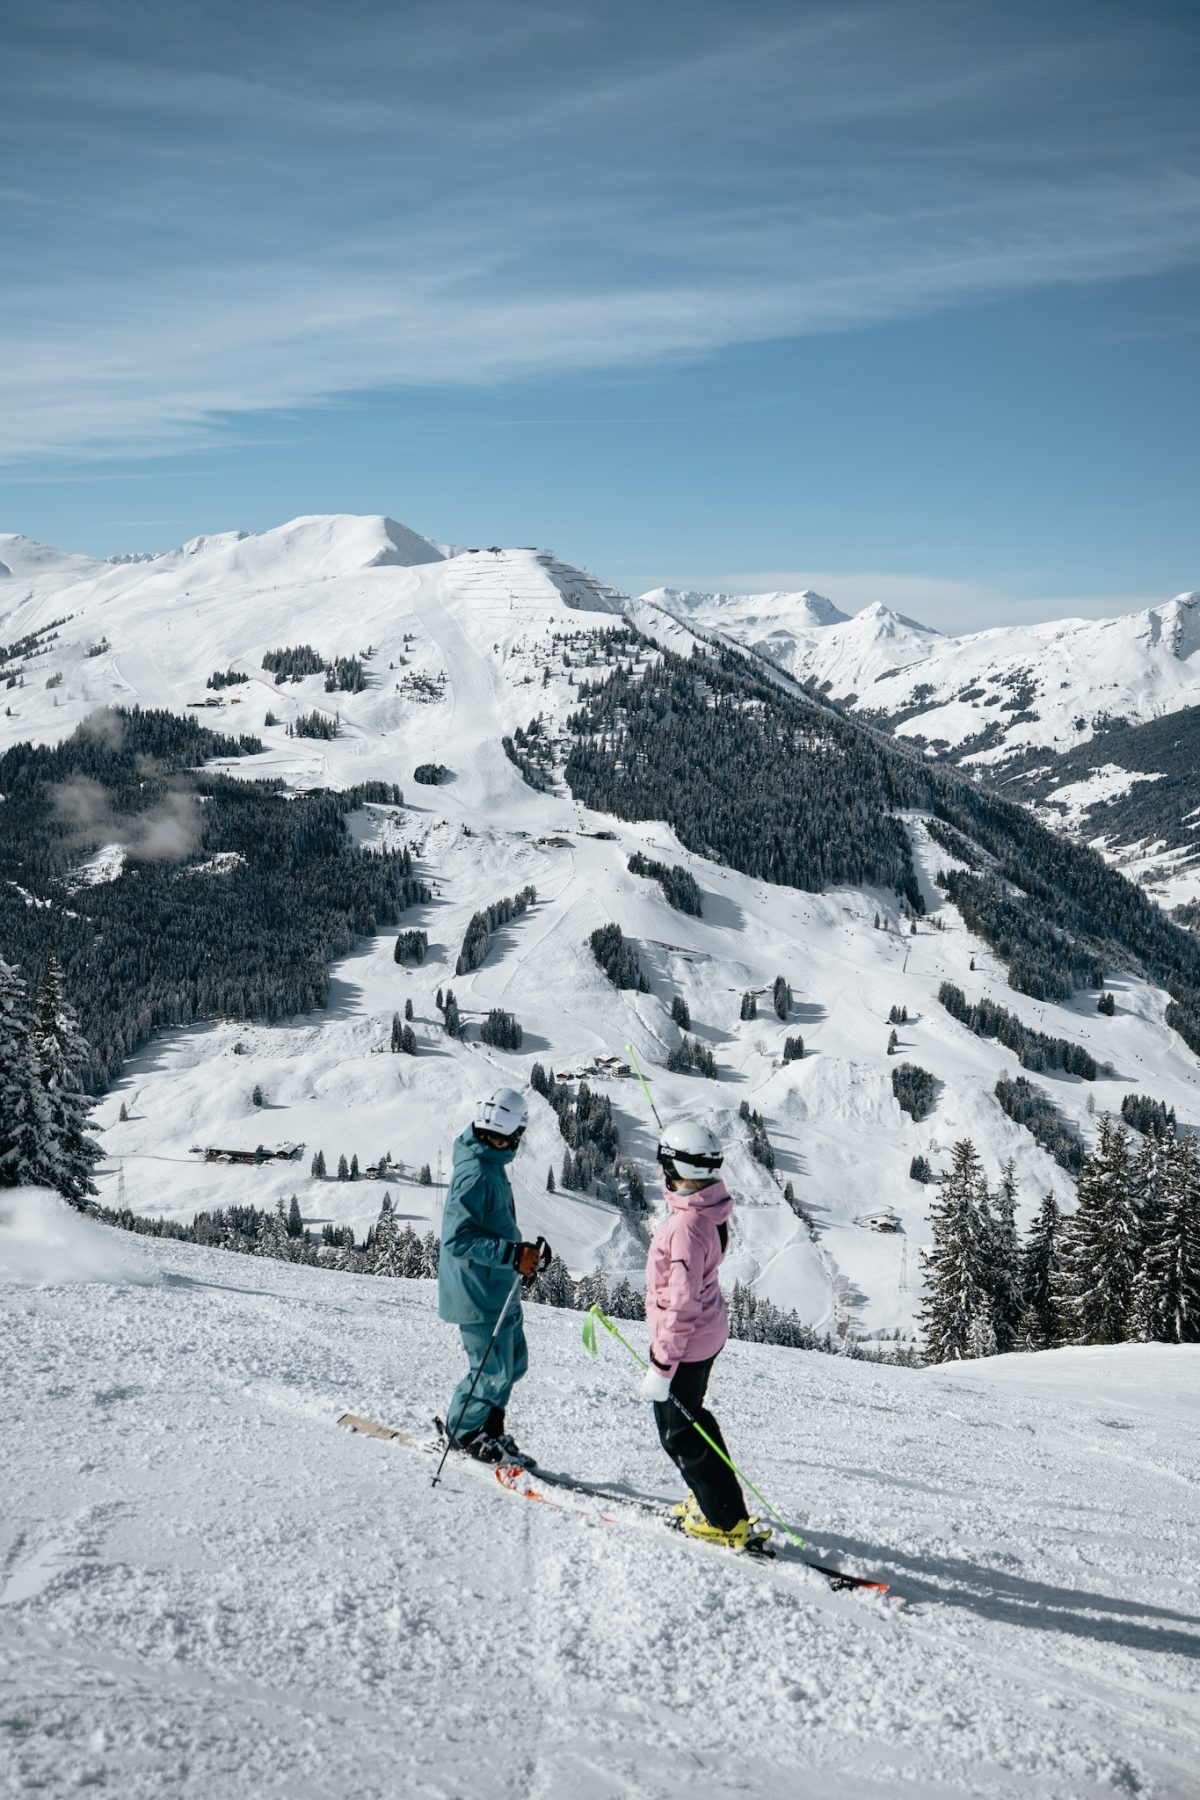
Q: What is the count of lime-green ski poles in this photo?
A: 2